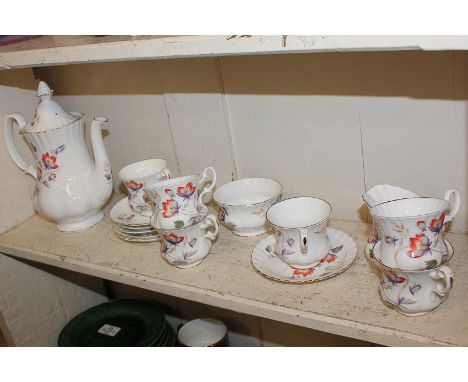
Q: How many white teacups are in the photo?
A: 6